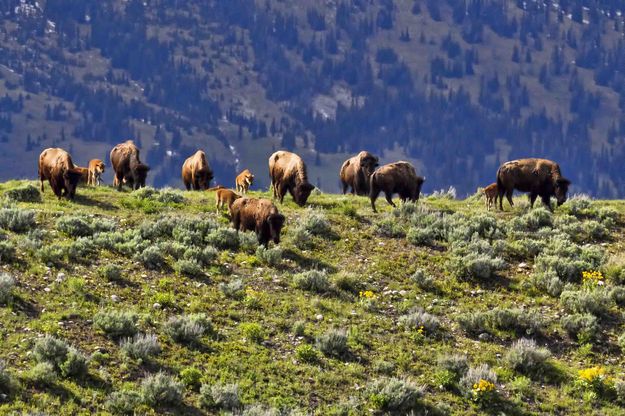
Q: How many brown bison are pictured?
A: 12